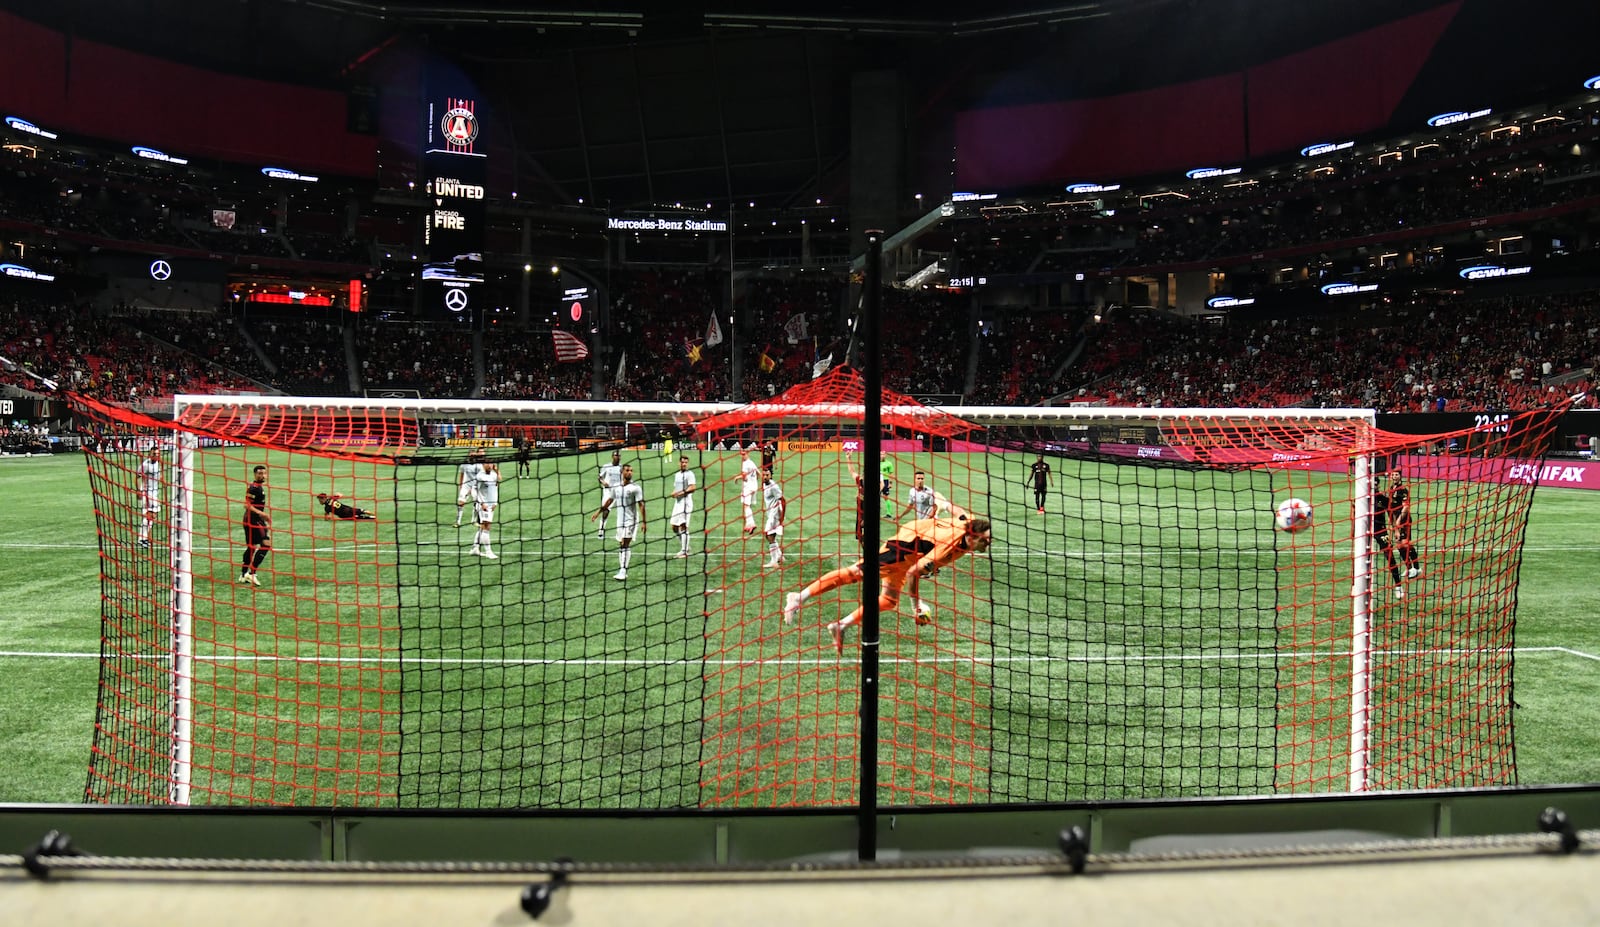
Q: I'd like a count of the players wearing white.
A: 9